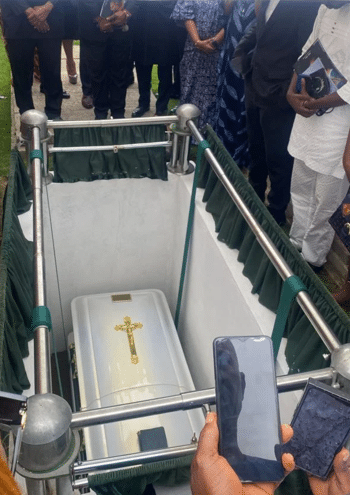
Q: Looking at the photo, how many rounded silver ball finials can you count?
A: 4